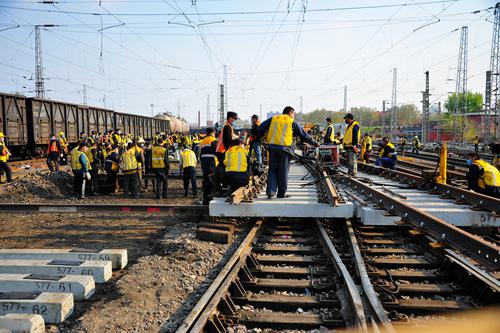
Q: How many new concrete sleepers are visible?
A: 5